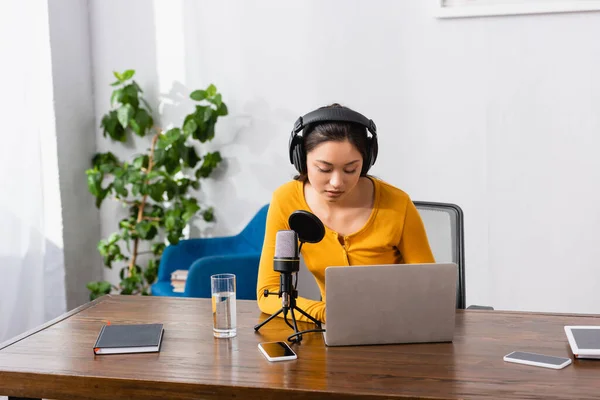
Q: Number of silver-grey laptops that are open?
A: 1